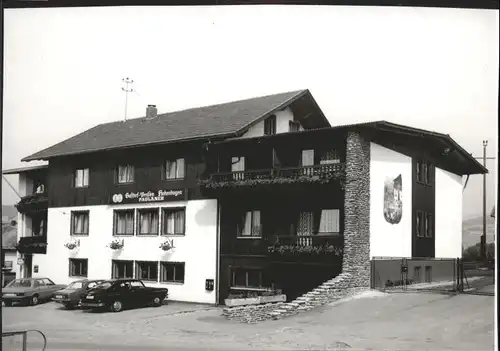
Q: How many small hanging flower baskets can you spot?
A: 3